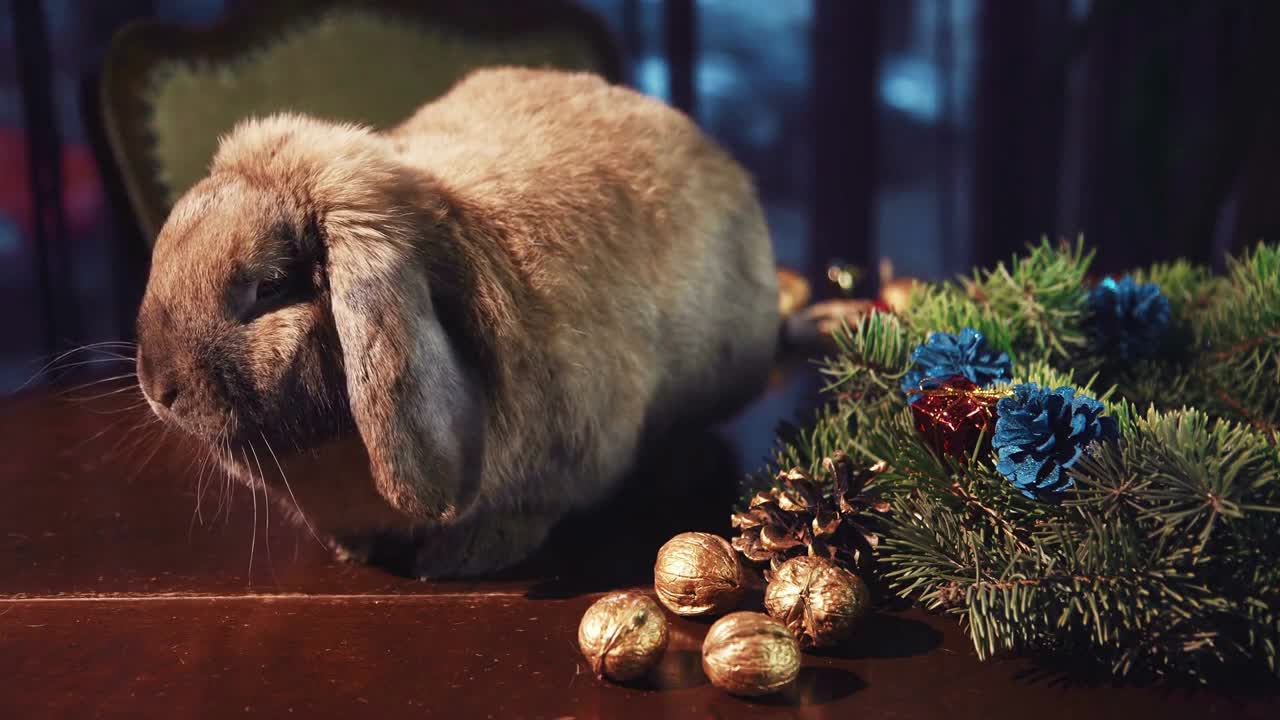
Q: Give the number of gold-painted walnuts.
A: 4